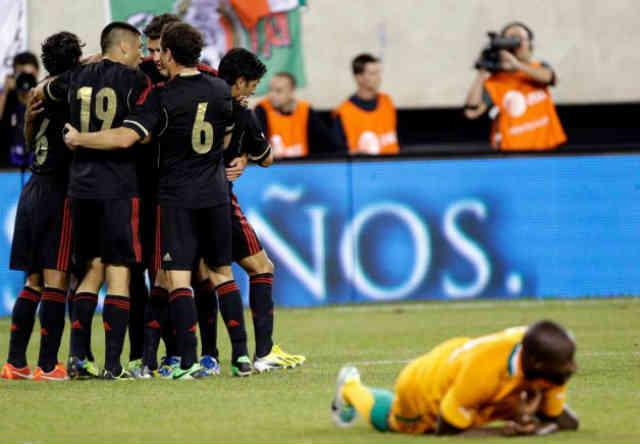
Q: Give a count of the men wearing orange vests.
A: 3